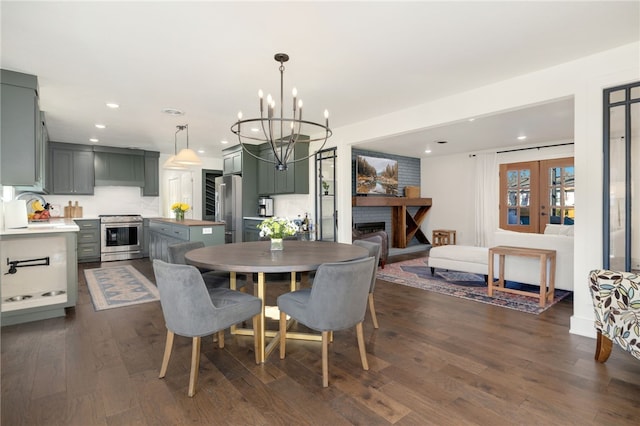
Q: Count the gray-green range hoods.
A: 1